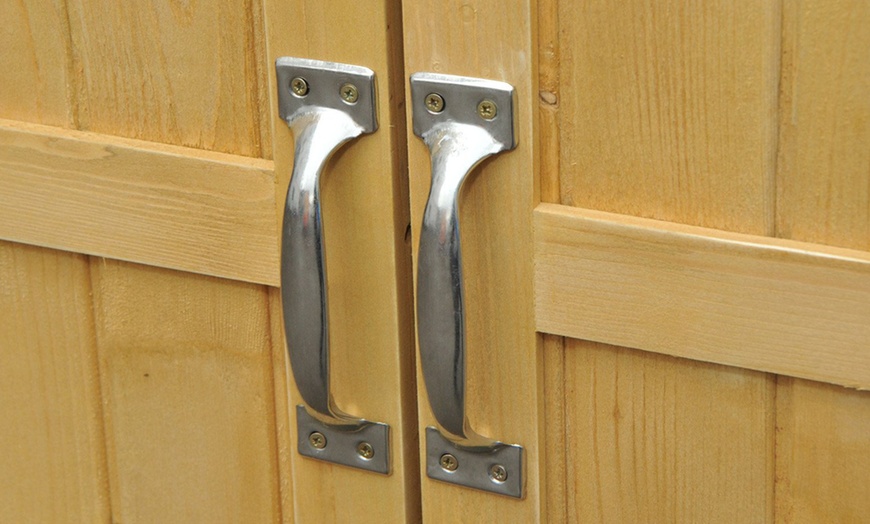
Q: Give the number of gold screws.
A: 8